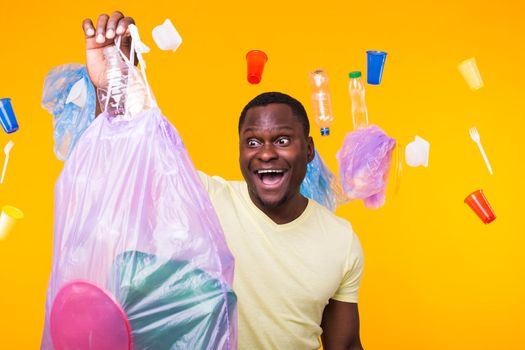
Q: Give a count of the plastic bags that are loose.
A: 3